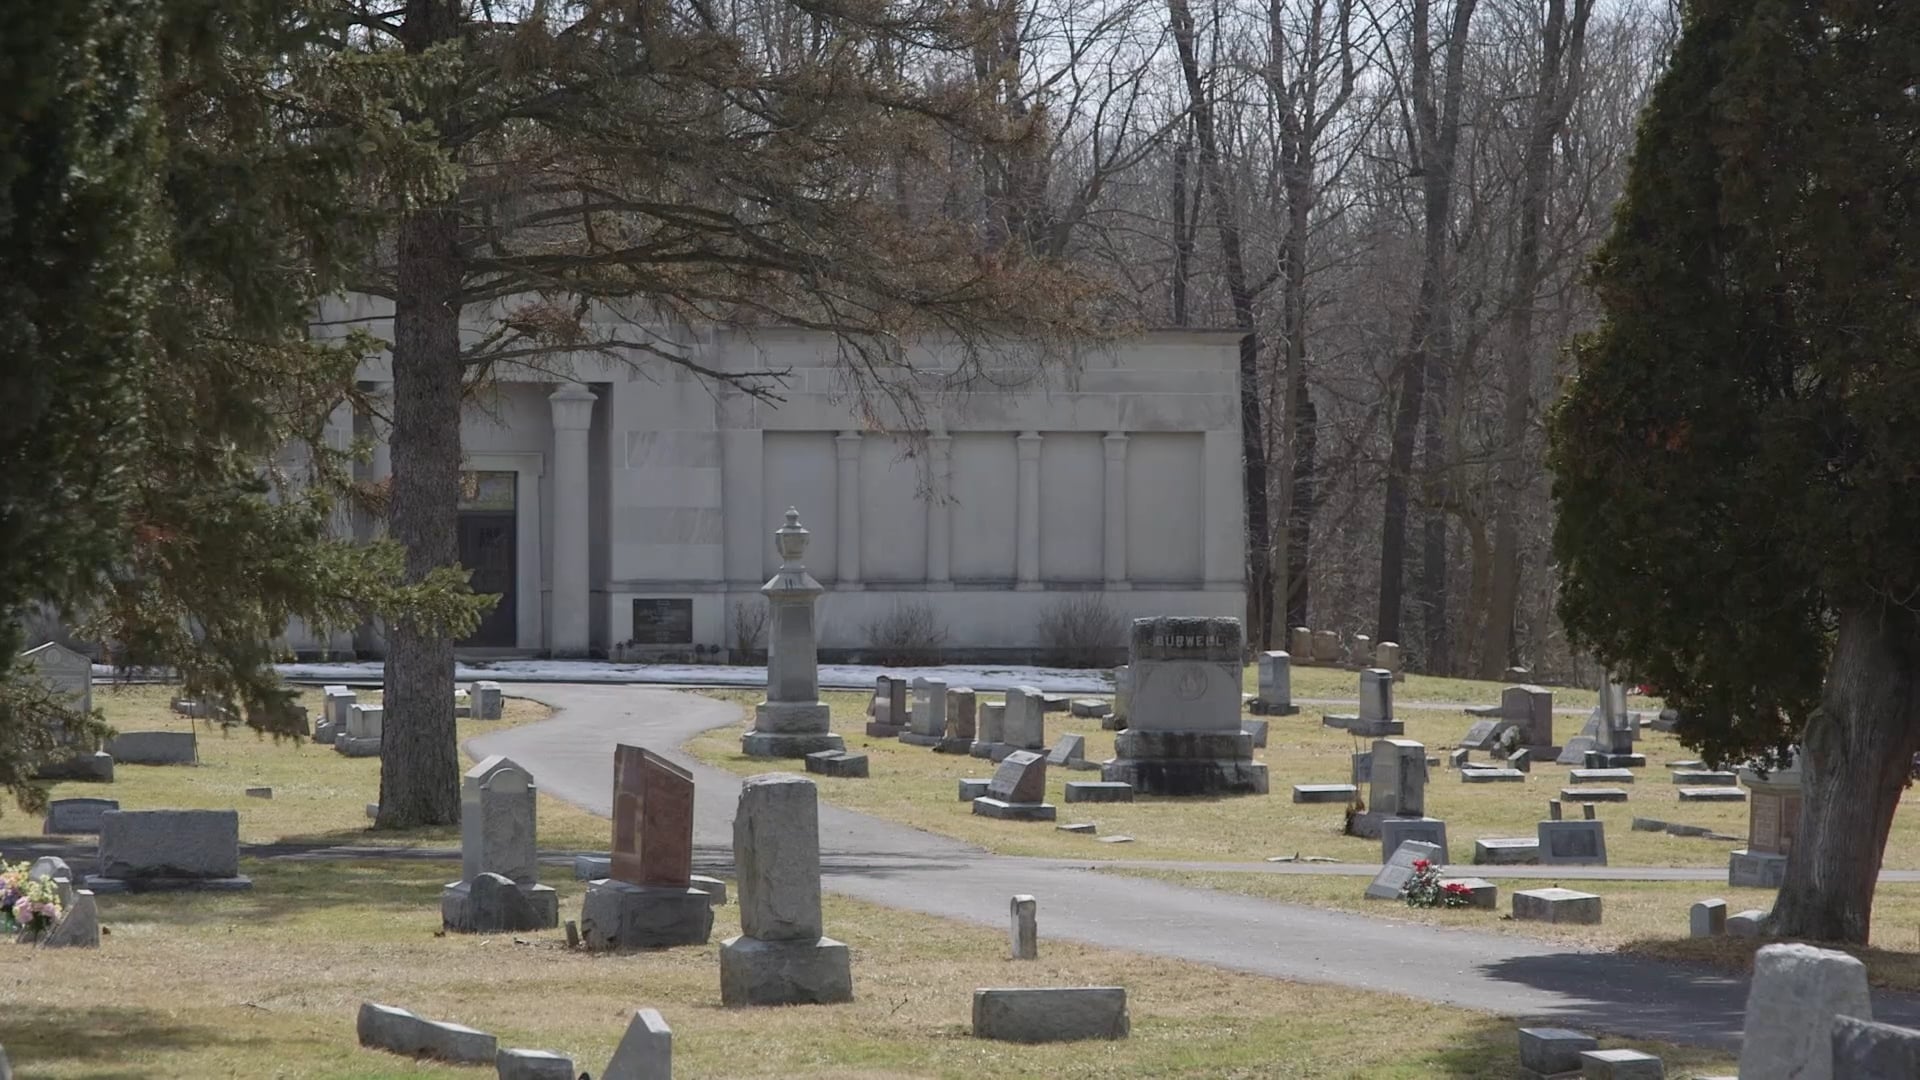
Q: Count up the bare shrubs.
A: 3